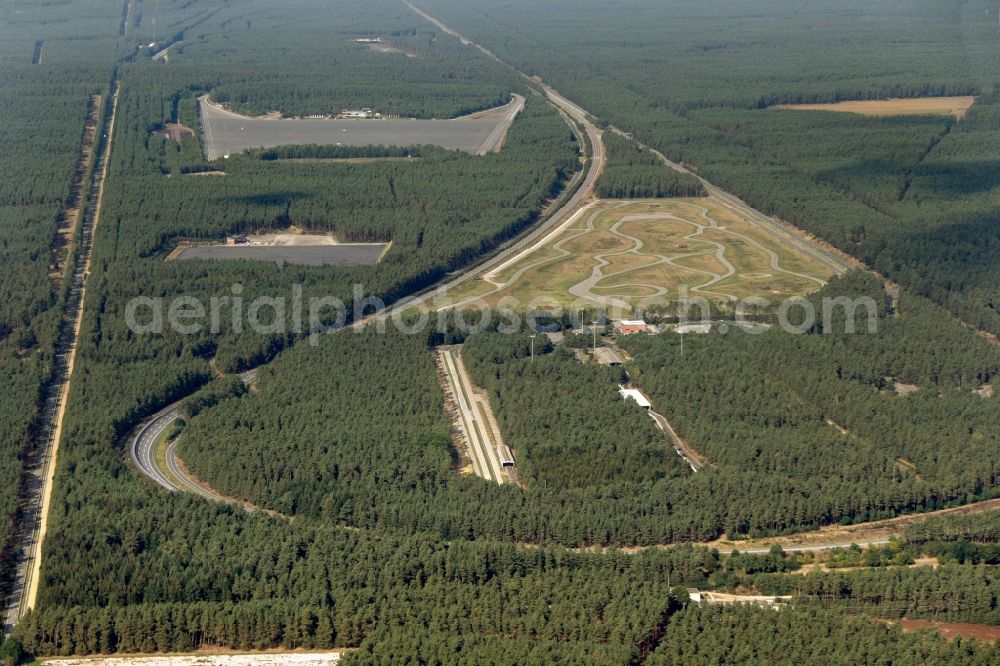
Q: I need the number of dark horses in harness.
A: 0